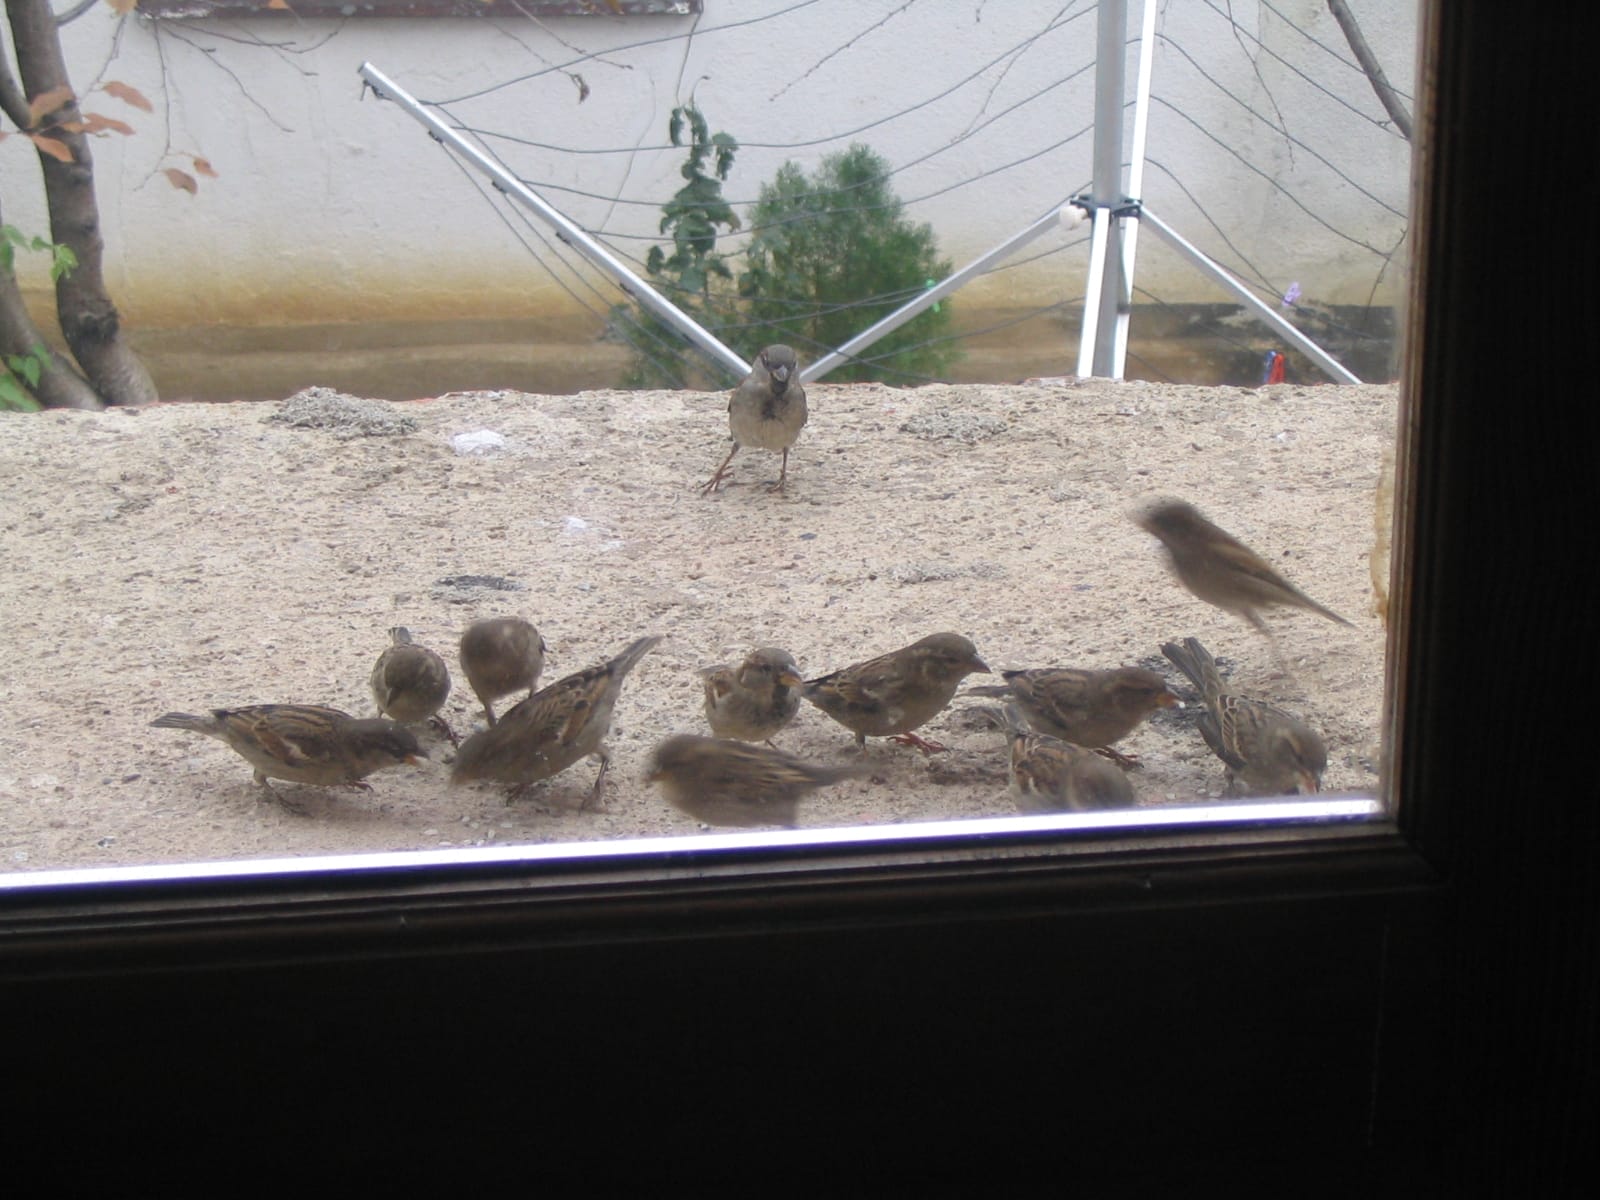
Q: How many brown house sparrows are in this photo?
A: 12